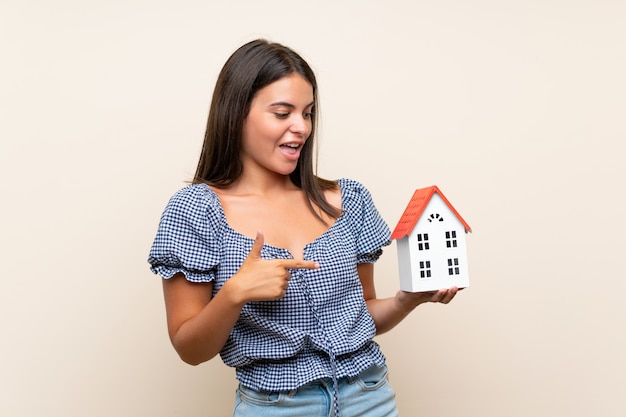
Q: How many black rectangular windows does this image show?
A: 4